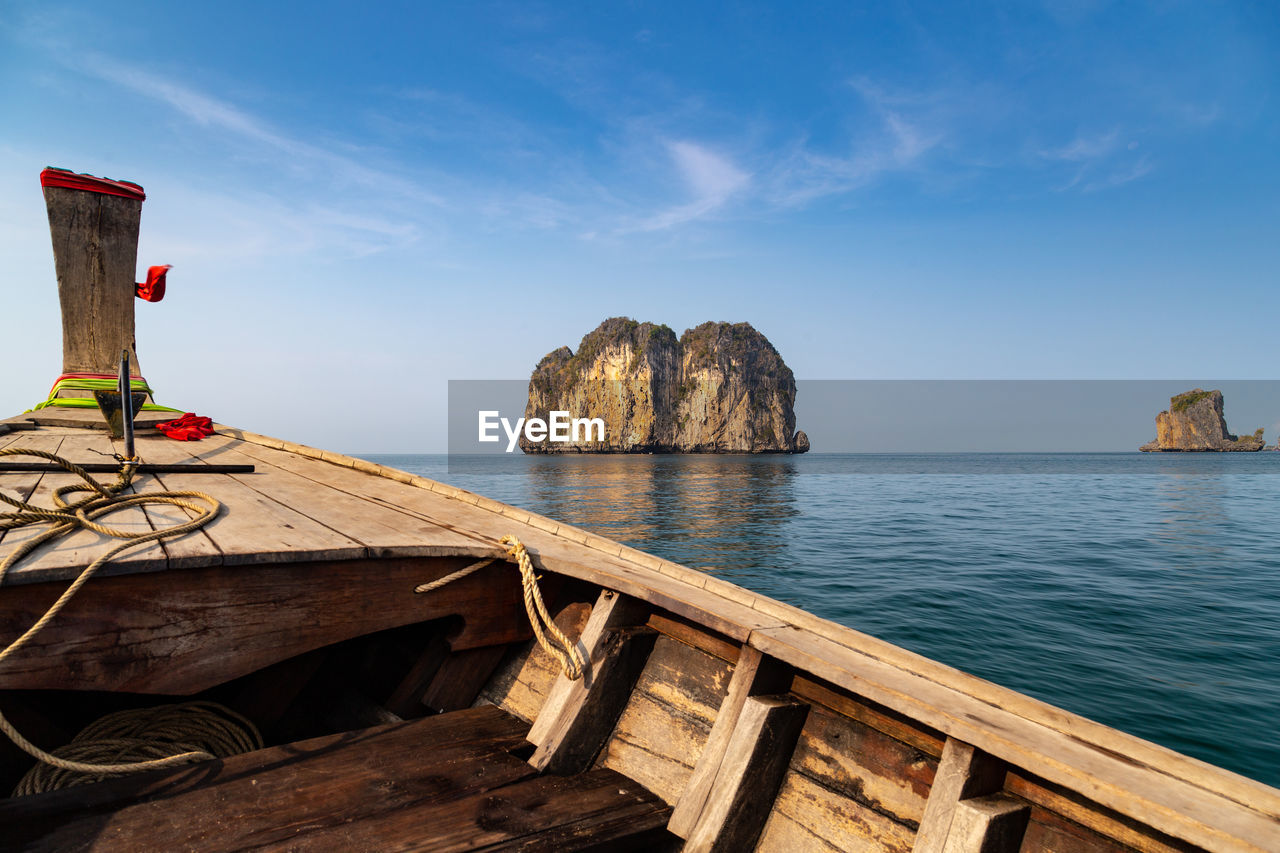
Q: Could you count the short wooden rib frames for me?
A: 3